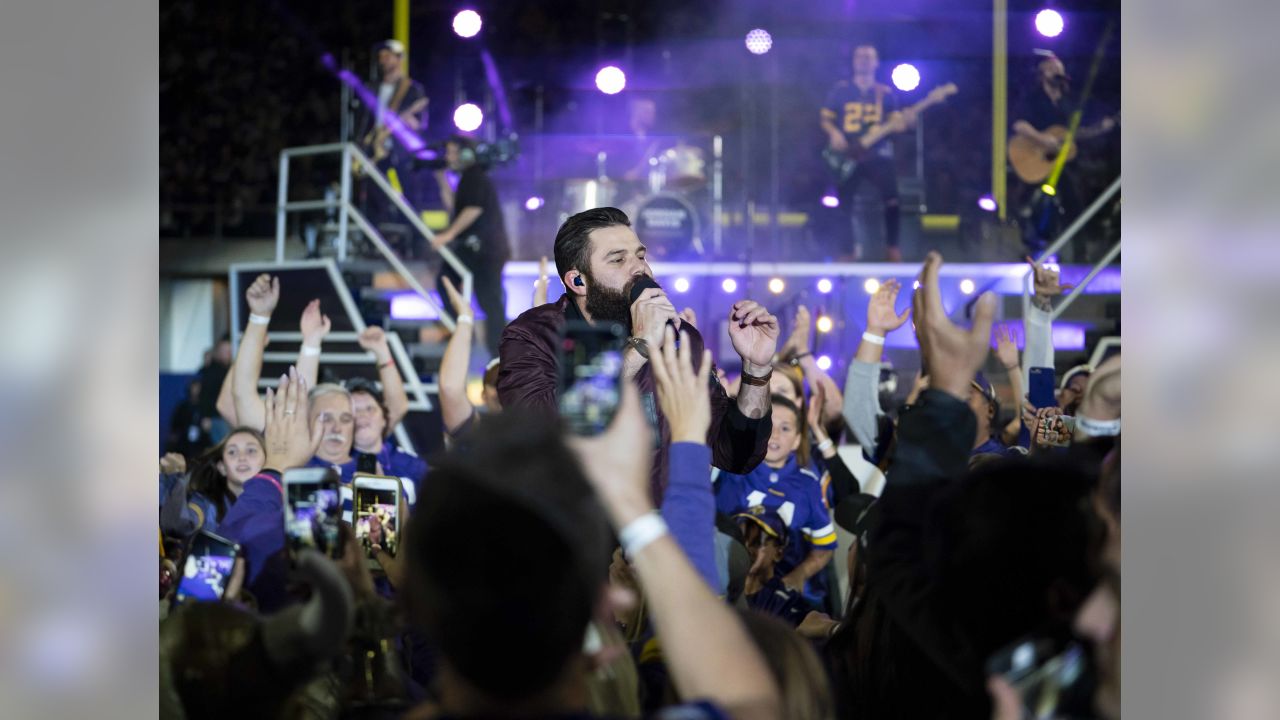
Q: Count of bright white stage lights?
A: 6